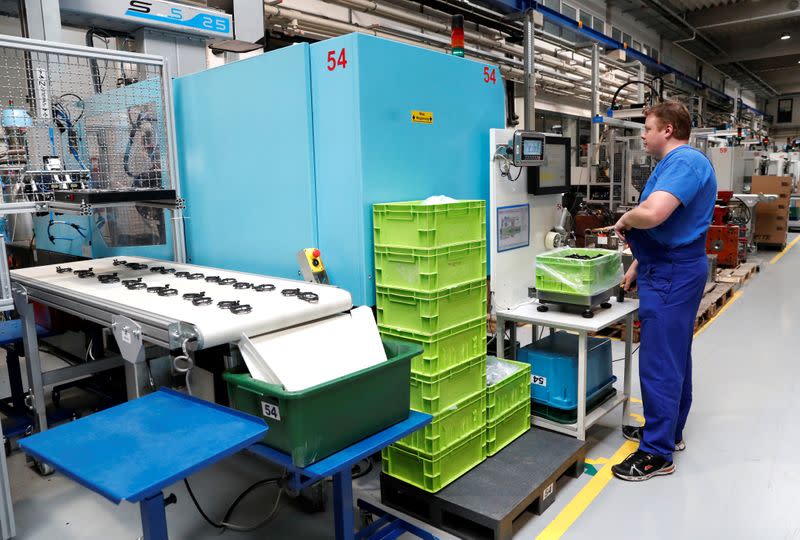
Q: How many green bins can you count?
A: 11